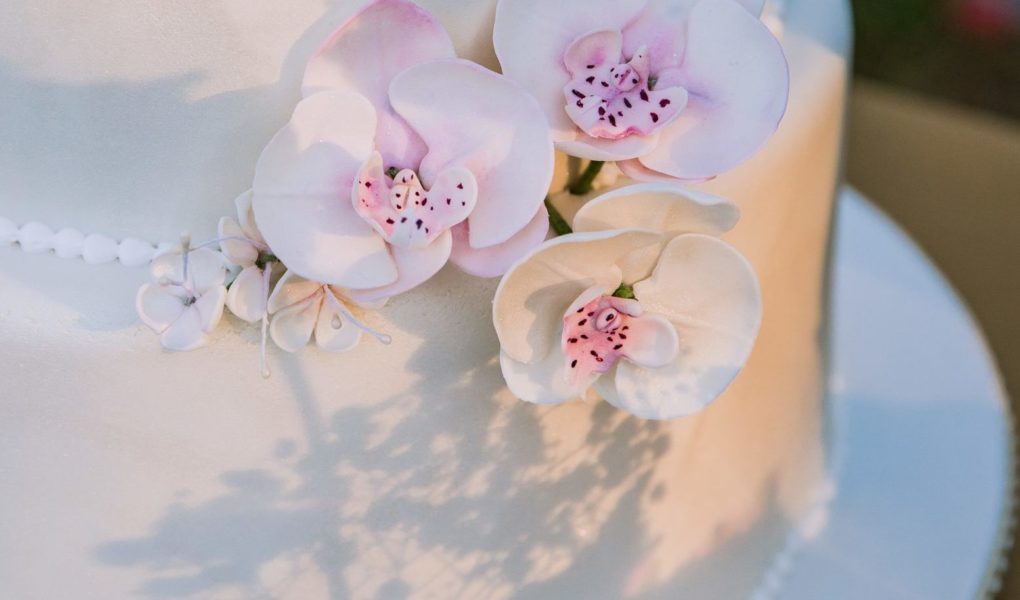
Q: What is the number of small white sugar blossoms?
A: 3